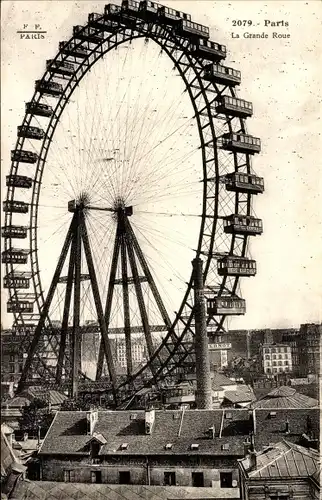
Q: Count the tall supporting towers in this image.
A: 2